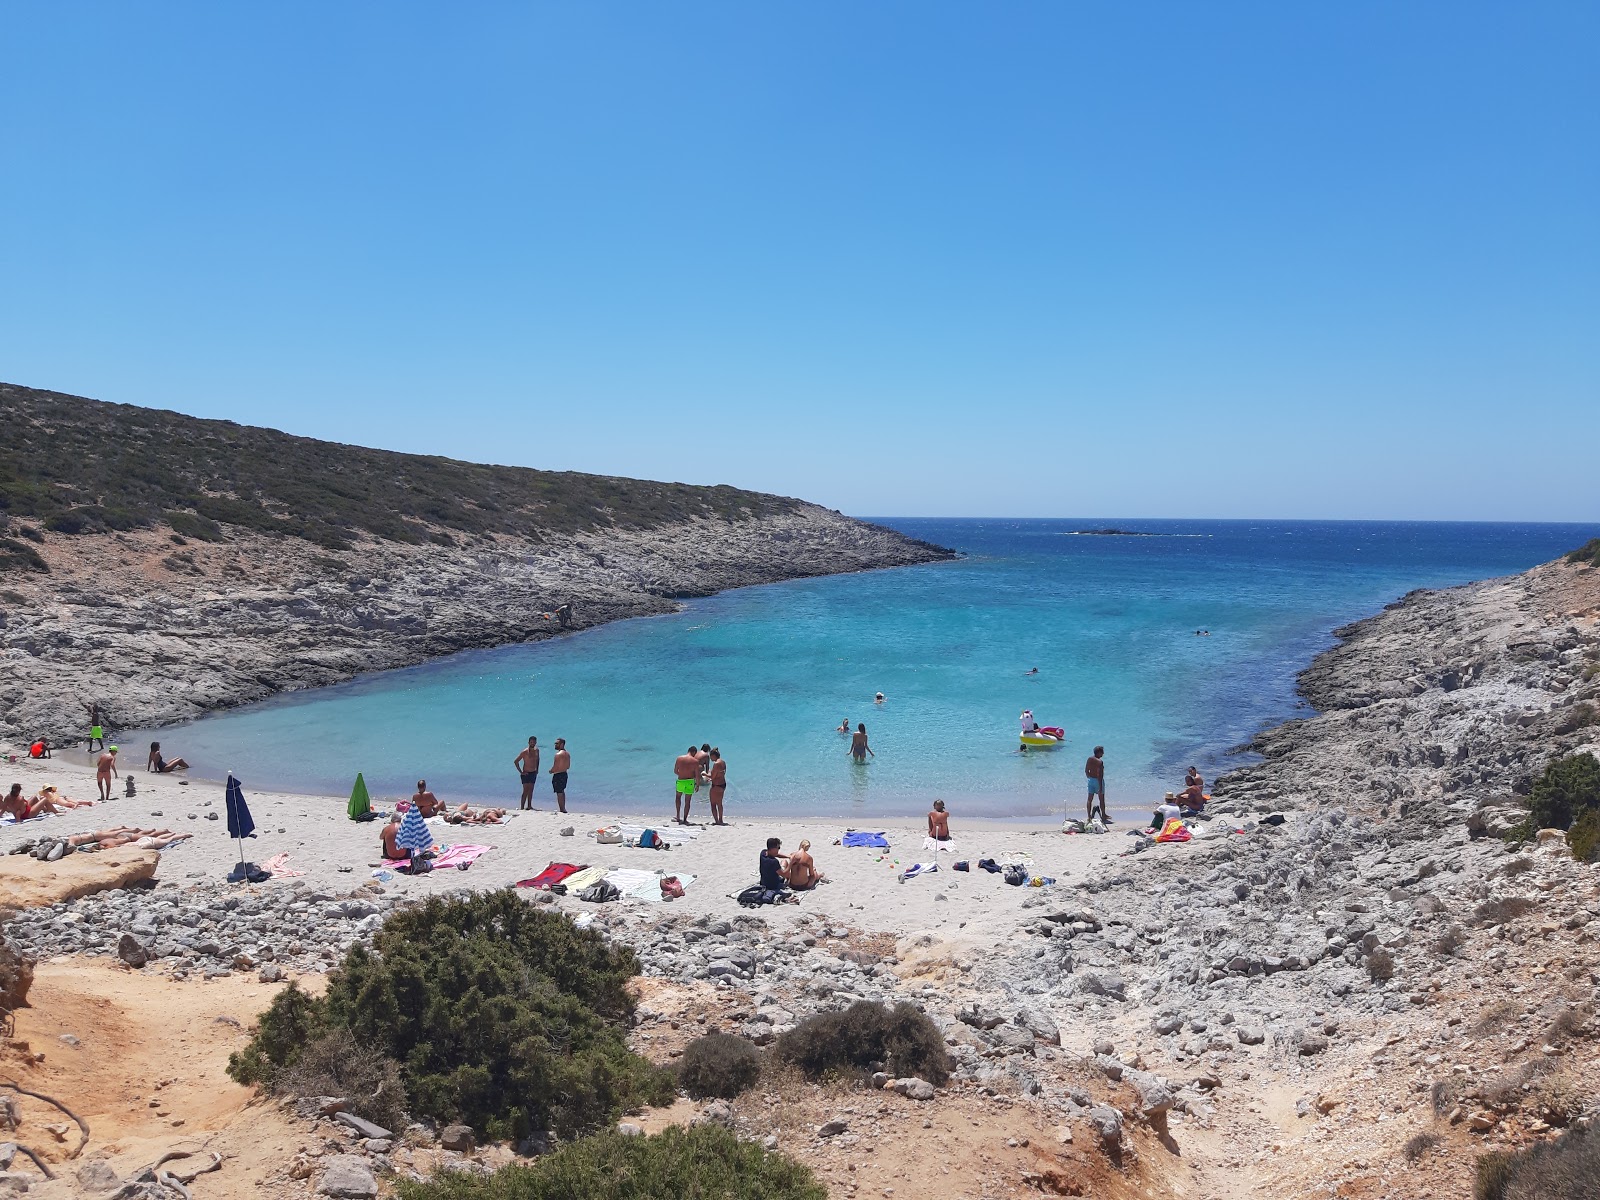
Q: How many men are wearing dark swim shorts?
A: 2